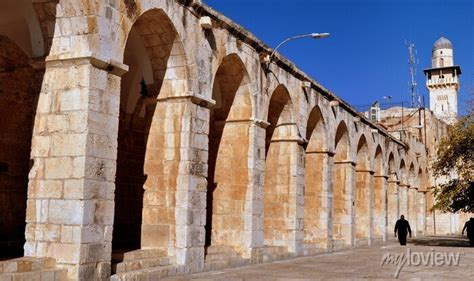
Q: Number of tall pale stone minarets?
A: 1